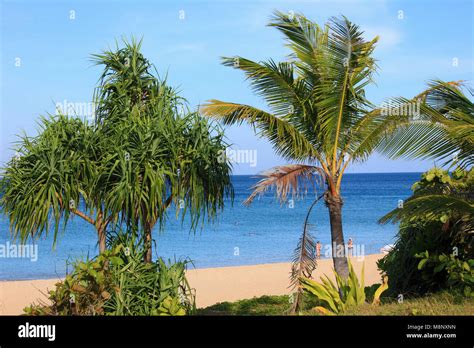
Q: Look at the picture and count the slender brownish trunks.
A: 3